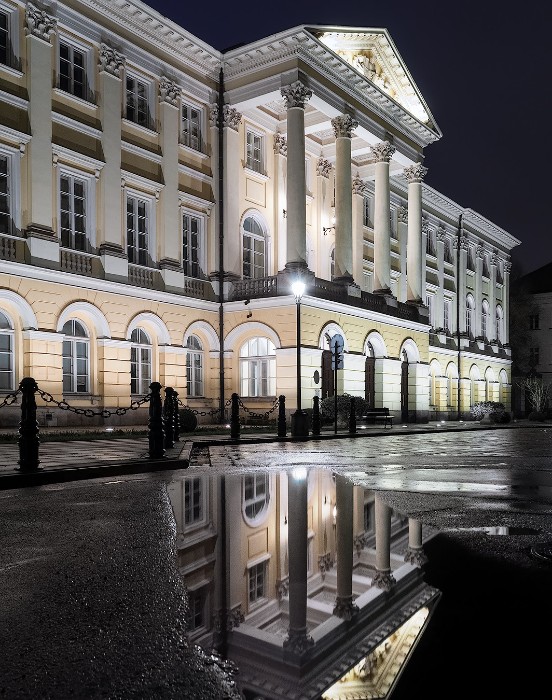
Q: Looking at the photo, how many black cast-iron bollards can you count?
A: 8